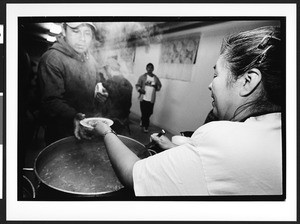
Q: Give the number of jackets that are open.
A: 1